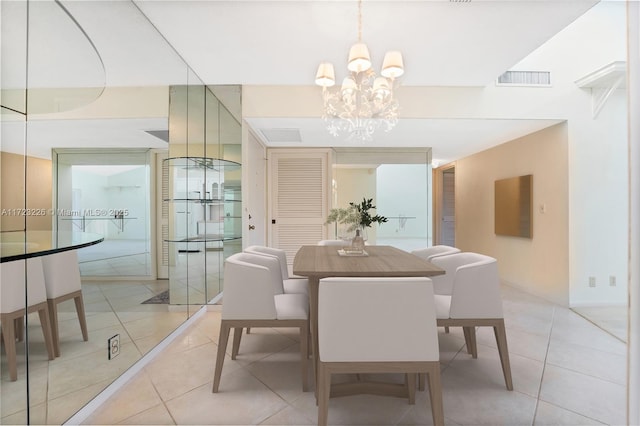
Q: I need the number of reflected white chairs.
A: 2